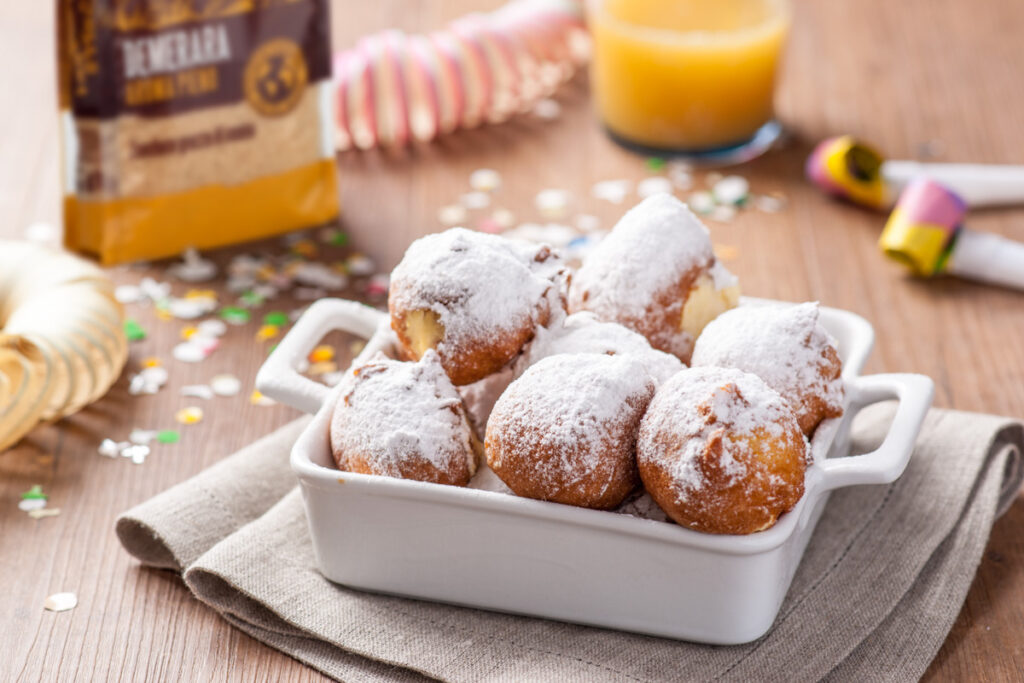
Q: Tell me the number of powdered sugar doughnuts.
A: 7